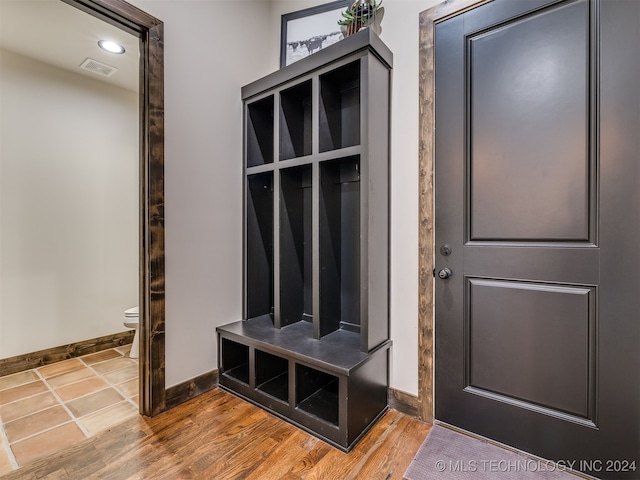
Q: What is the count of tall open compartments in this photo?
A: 3